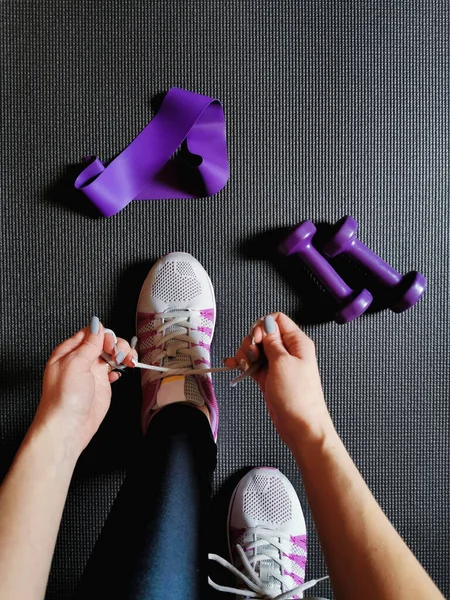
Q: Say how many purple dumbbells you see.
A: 2